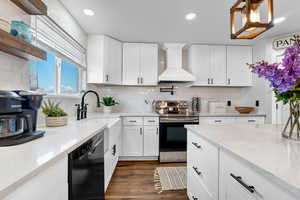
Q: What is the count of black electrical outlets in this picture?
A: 2